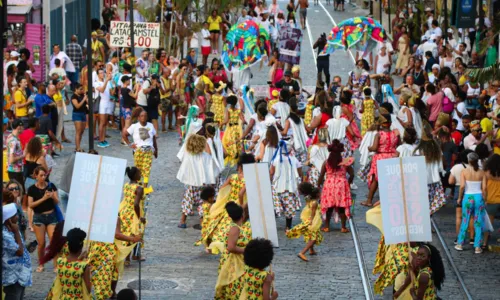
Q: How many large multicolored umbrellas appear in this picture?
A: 2